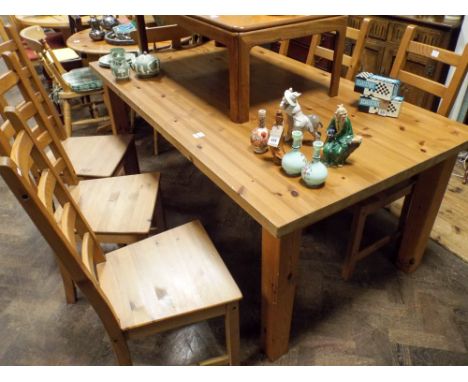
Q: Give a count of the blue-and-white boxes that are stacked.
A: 2